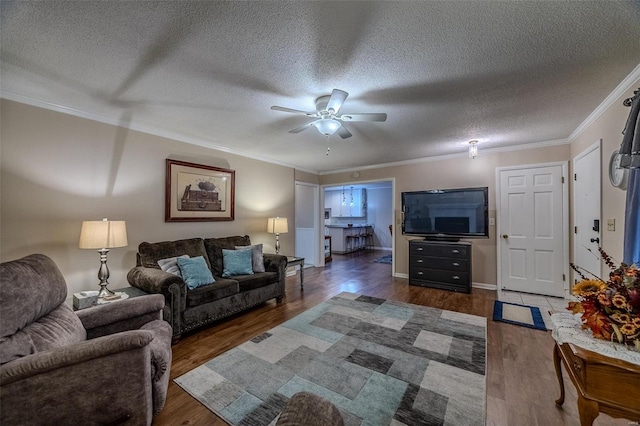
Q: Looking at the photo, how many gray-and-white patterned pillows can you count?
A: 2